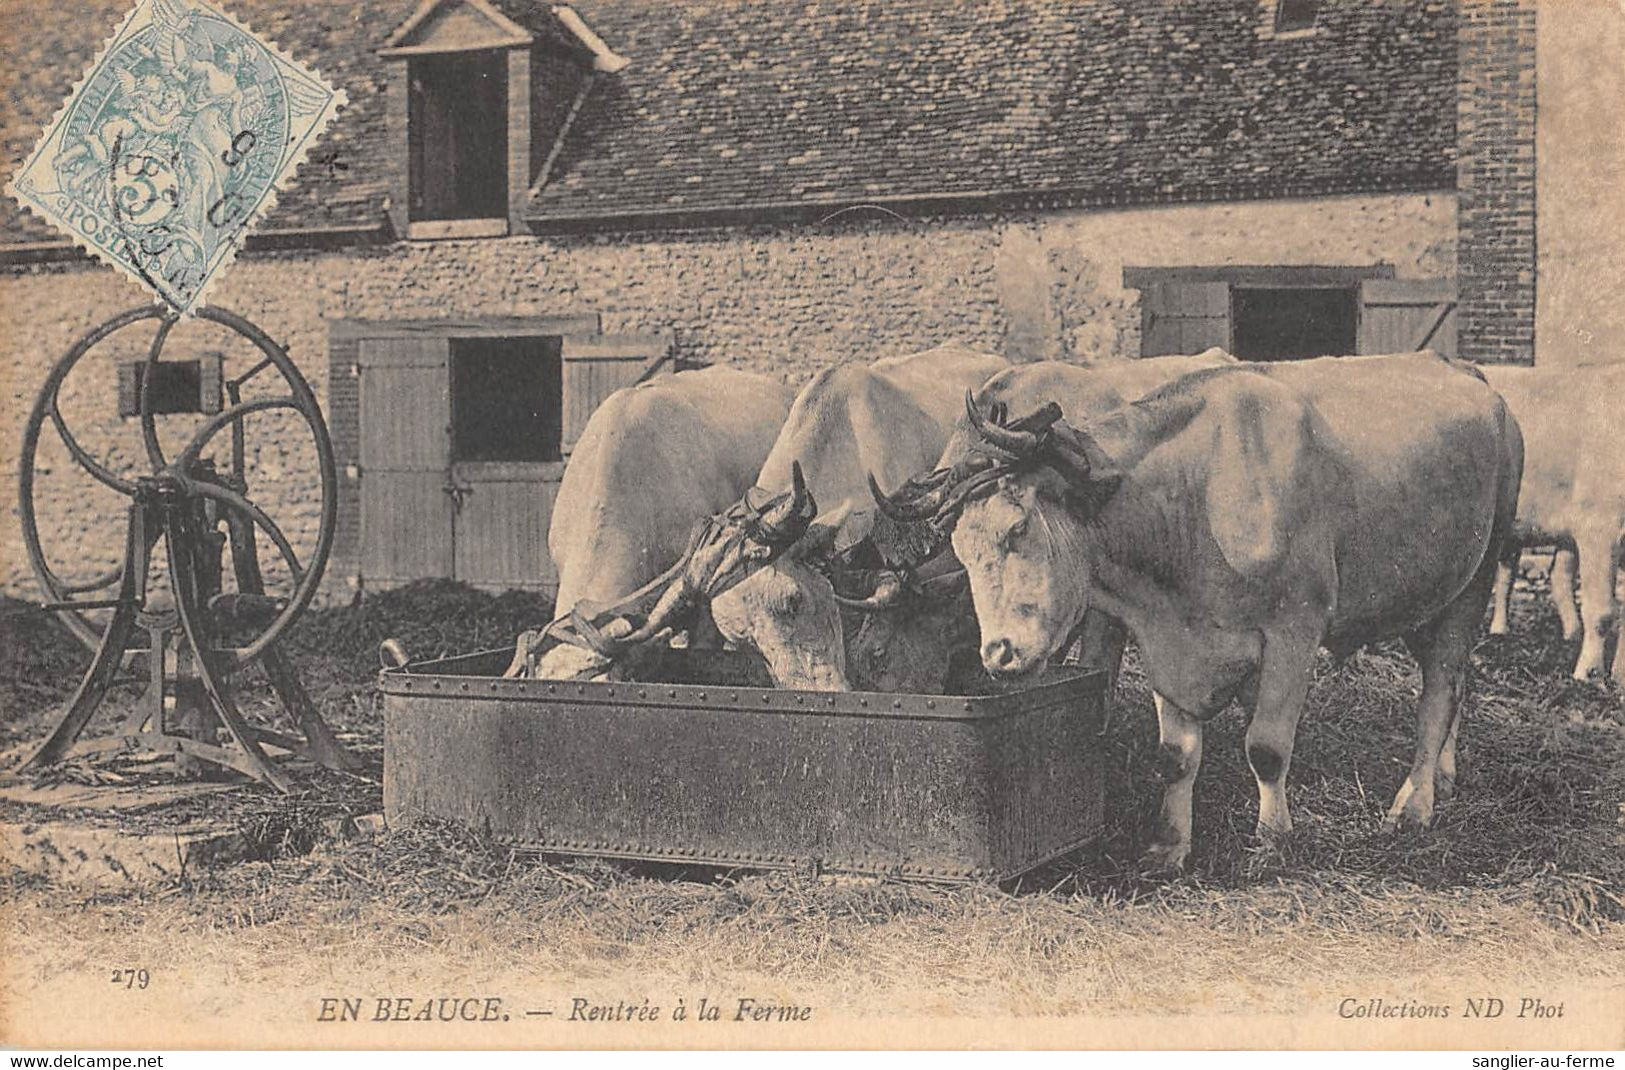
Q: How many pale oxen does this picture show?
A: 5